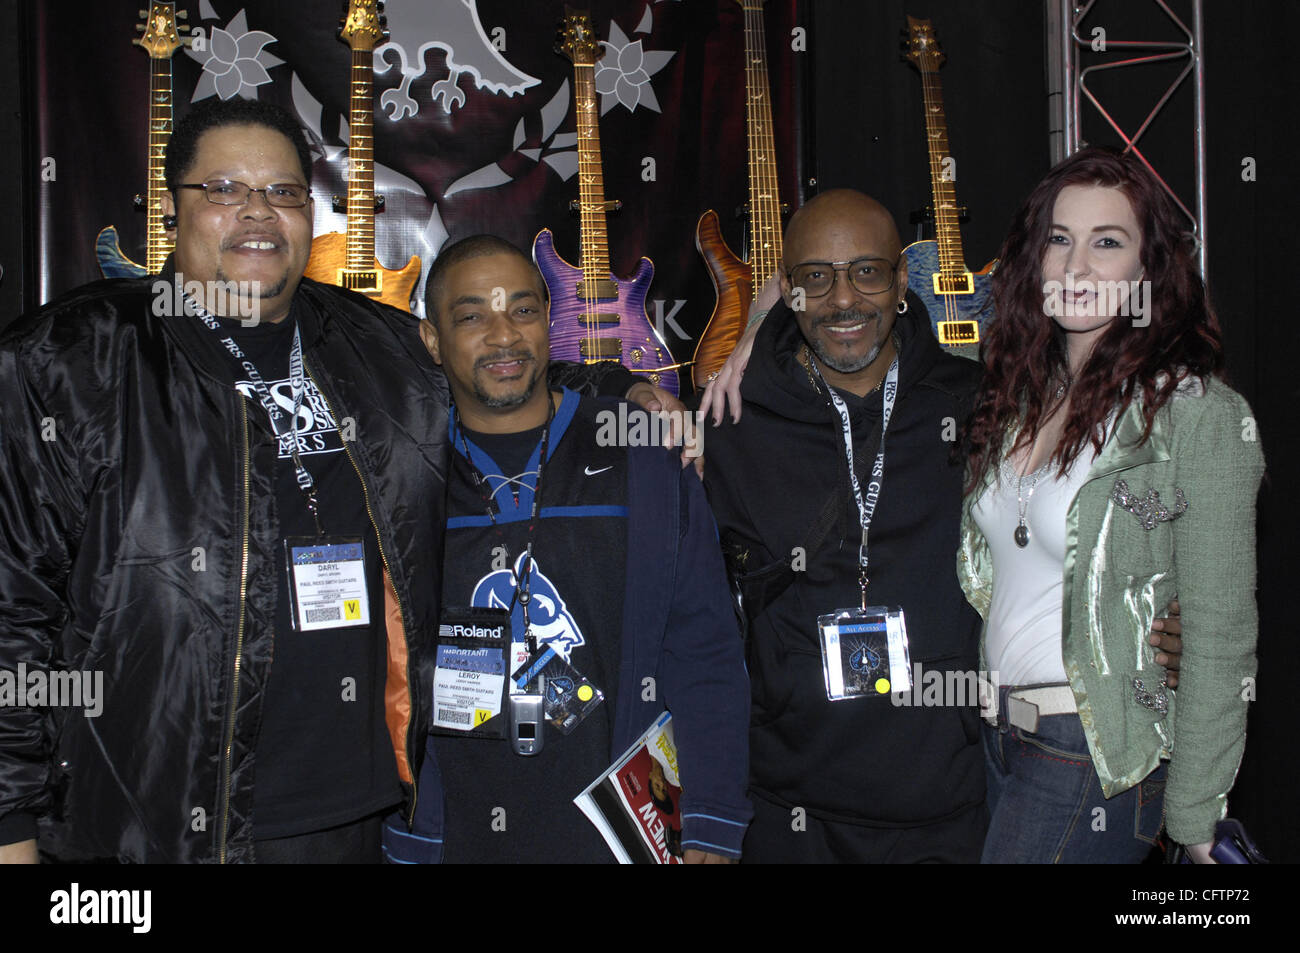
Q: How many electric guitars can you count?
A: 5